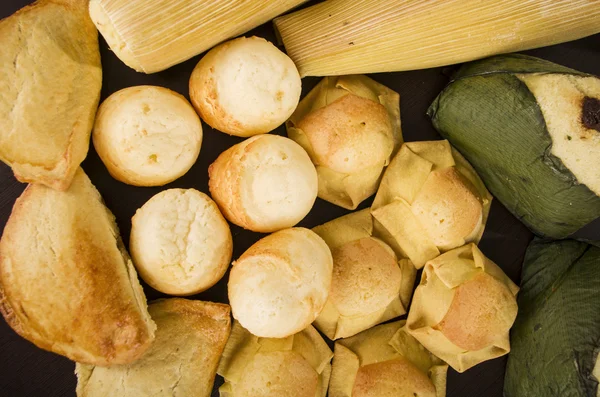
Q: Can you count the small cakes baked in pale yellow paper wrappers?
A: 6